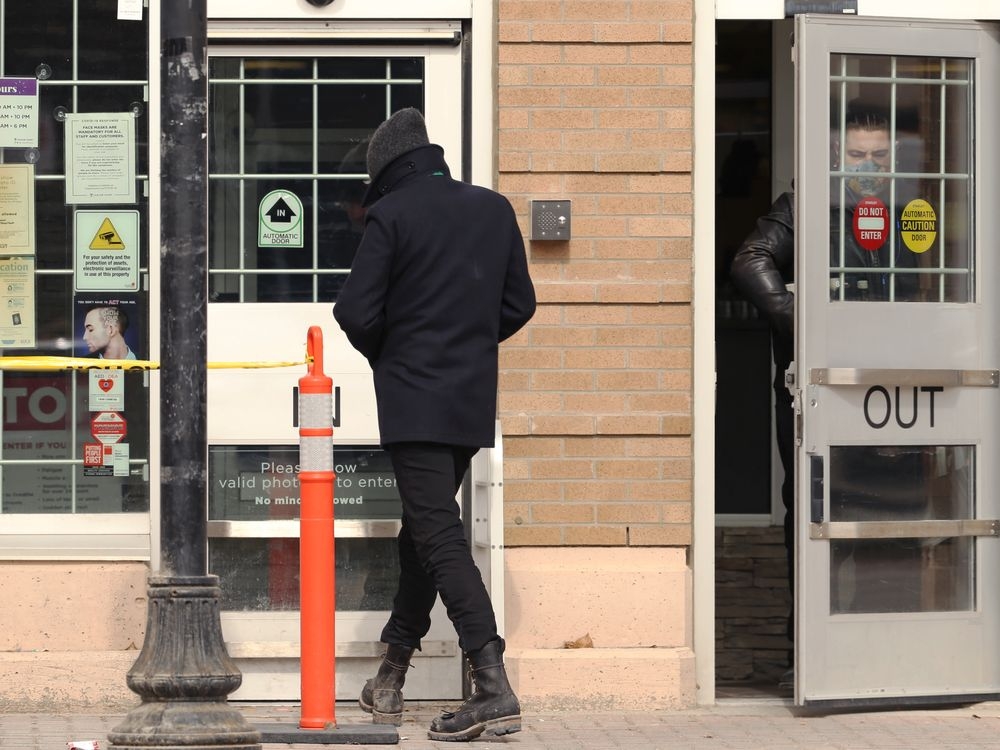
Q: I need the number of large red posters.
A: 1